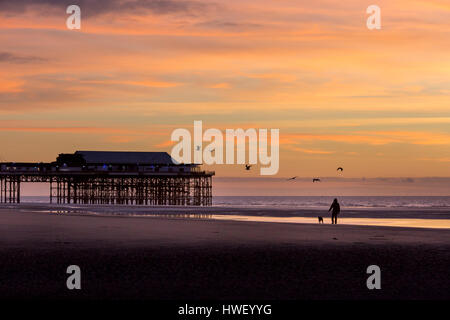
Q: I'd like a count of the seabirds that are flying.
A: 6